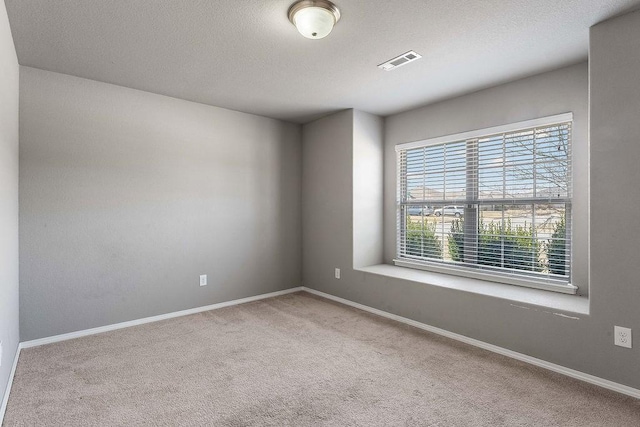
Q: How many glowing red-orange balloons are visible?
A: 0